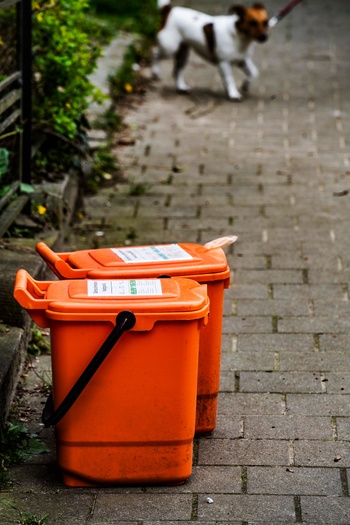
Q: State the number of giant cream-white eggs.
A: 0